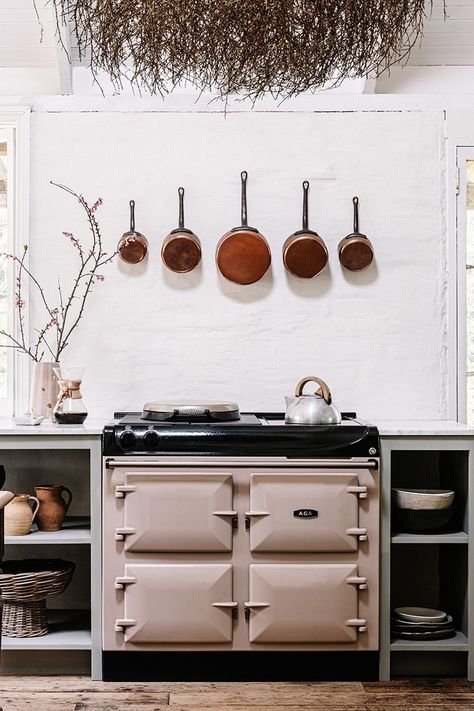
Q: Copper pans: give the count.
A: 5